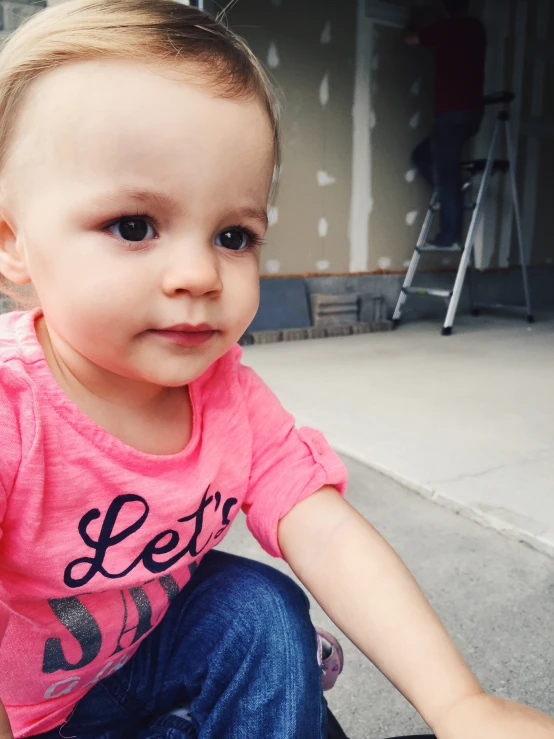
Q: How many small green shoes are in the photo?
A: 0